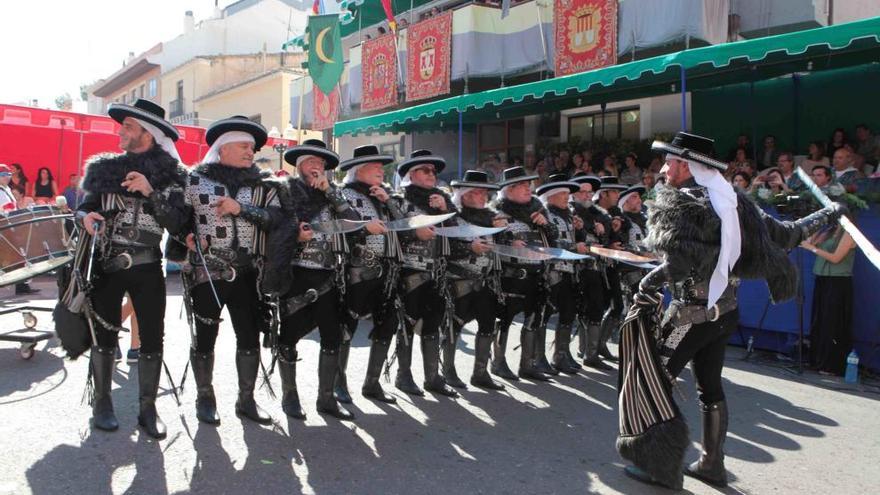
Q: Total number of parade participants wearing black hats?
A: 12